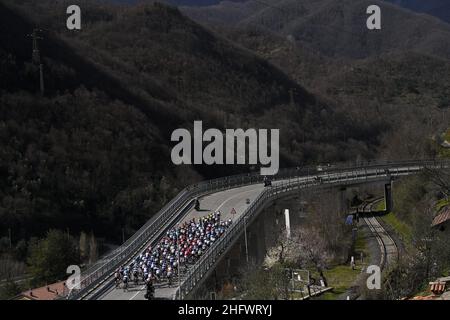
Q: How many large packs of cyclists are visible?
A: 1